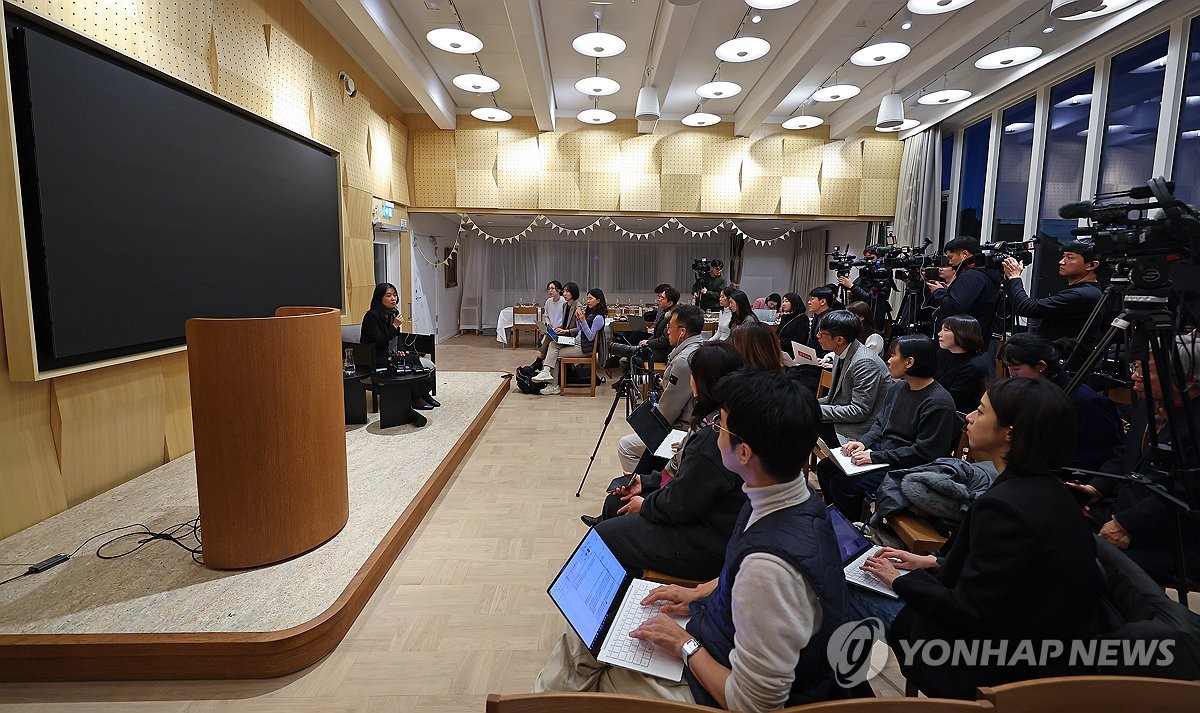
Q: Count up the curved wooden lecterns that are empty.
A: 1